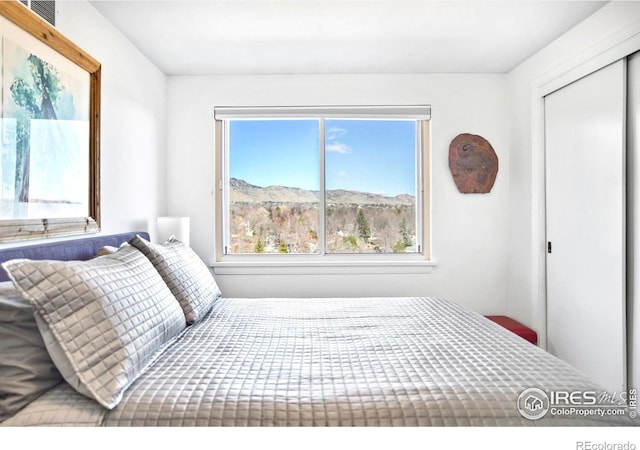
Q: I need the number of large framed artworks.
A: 1